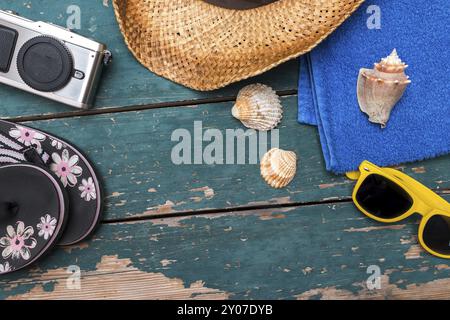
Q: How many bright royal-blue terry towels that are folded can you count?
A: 1